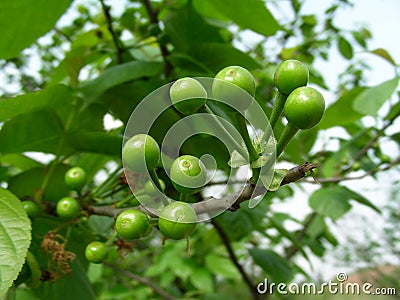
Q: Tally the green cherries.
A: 13